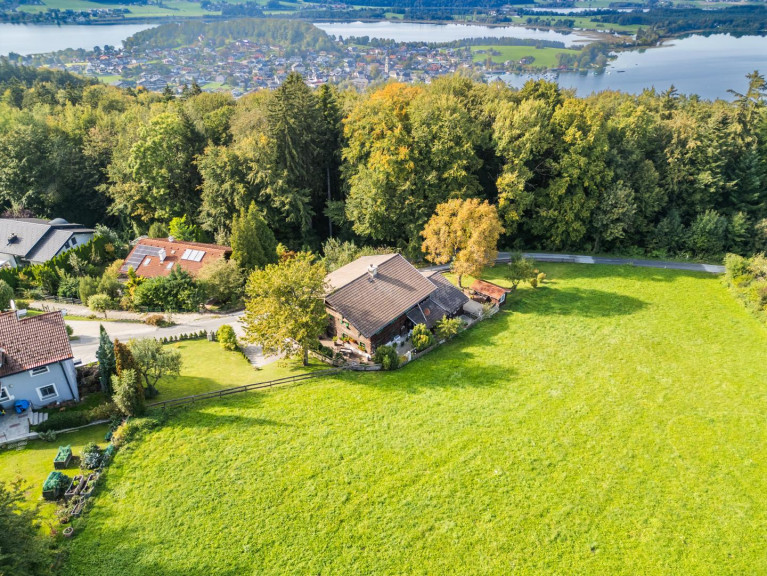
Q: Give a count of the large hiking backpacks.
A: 0